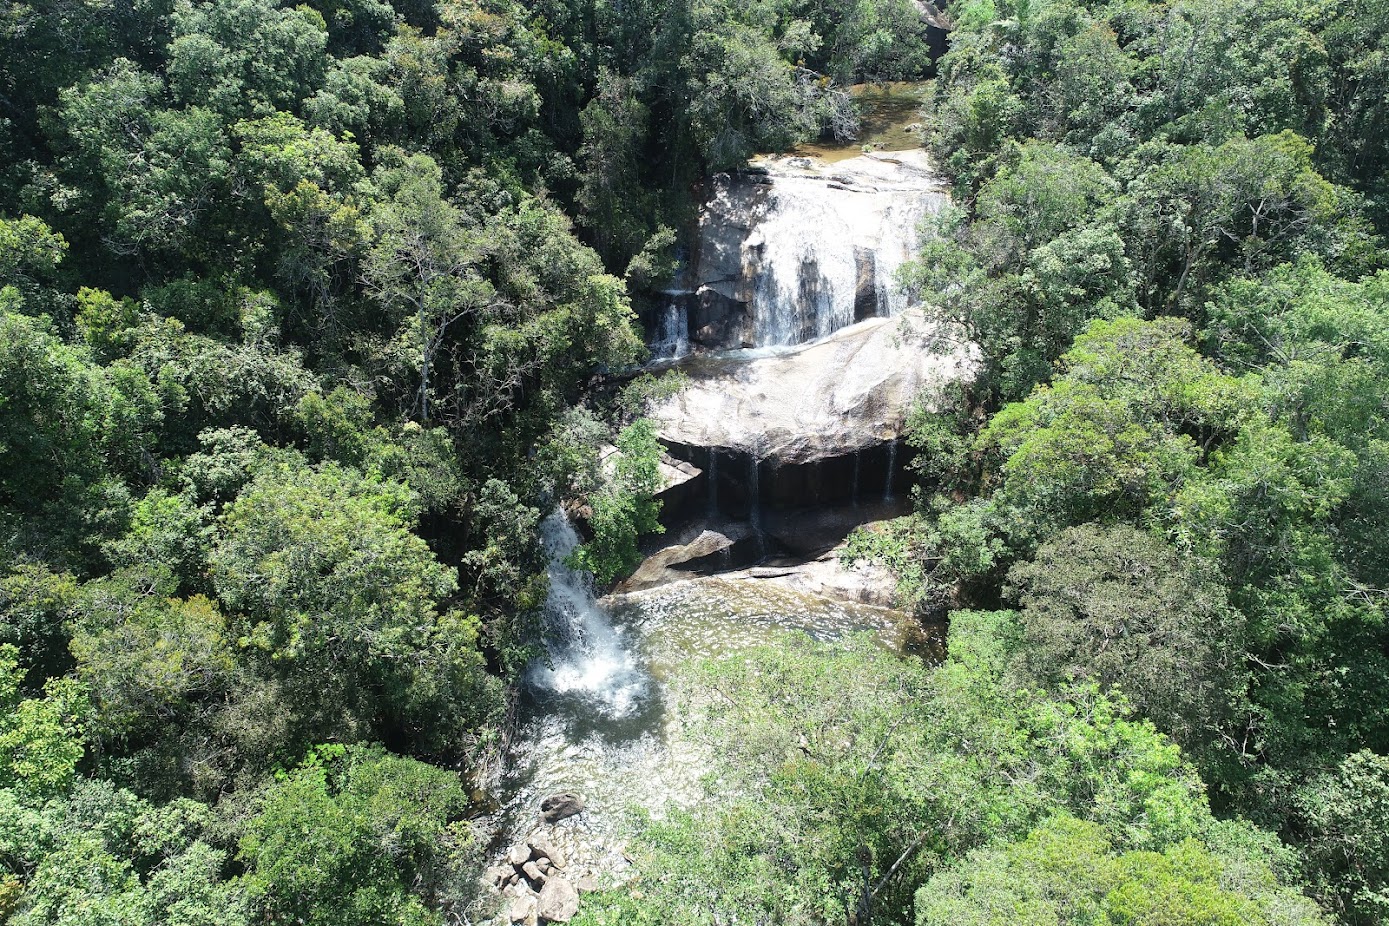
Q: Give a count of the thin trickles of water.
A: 4